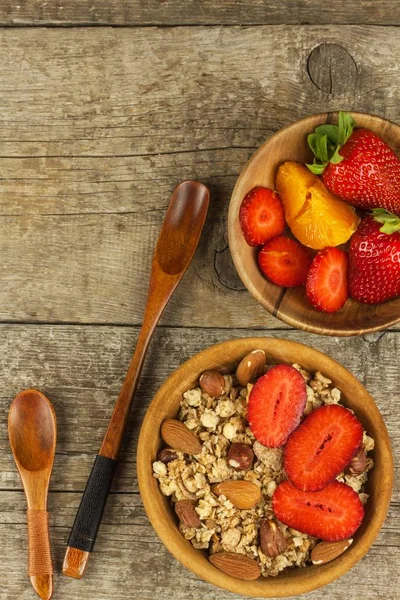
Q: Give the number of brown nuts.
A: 11